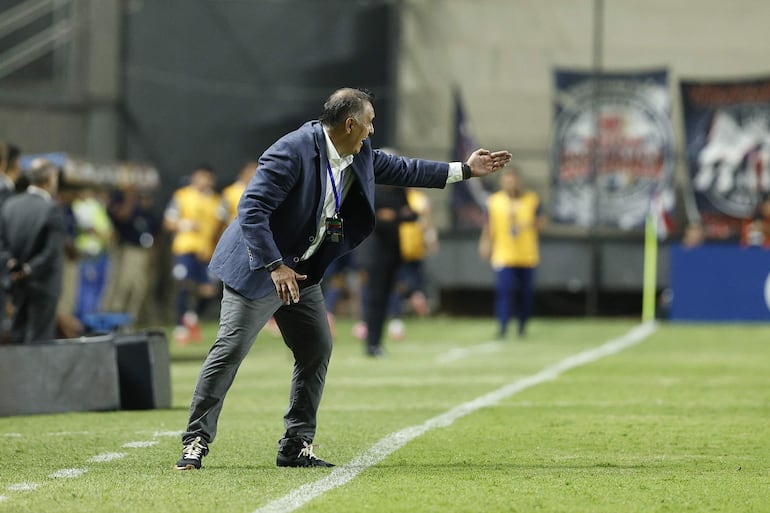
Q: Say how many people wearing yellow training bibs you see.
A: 4